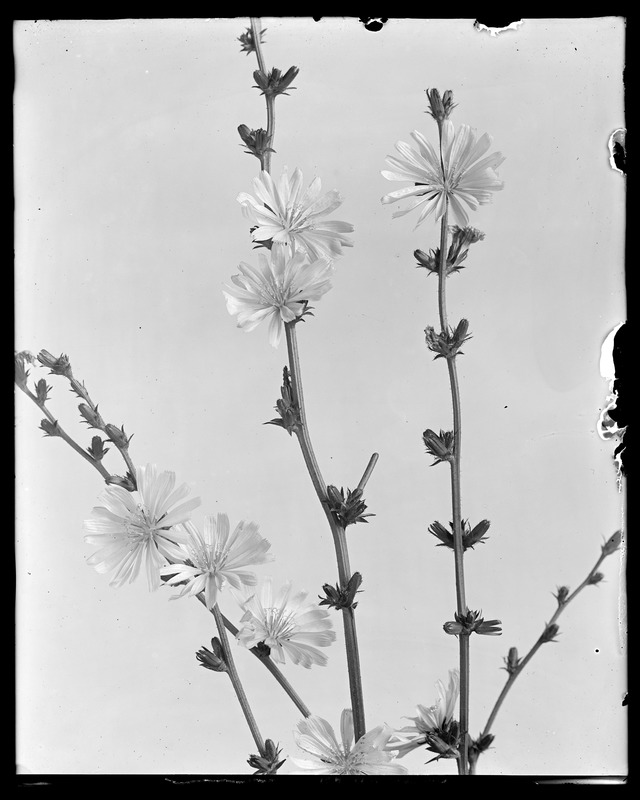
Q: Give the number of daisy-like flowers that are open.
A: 8